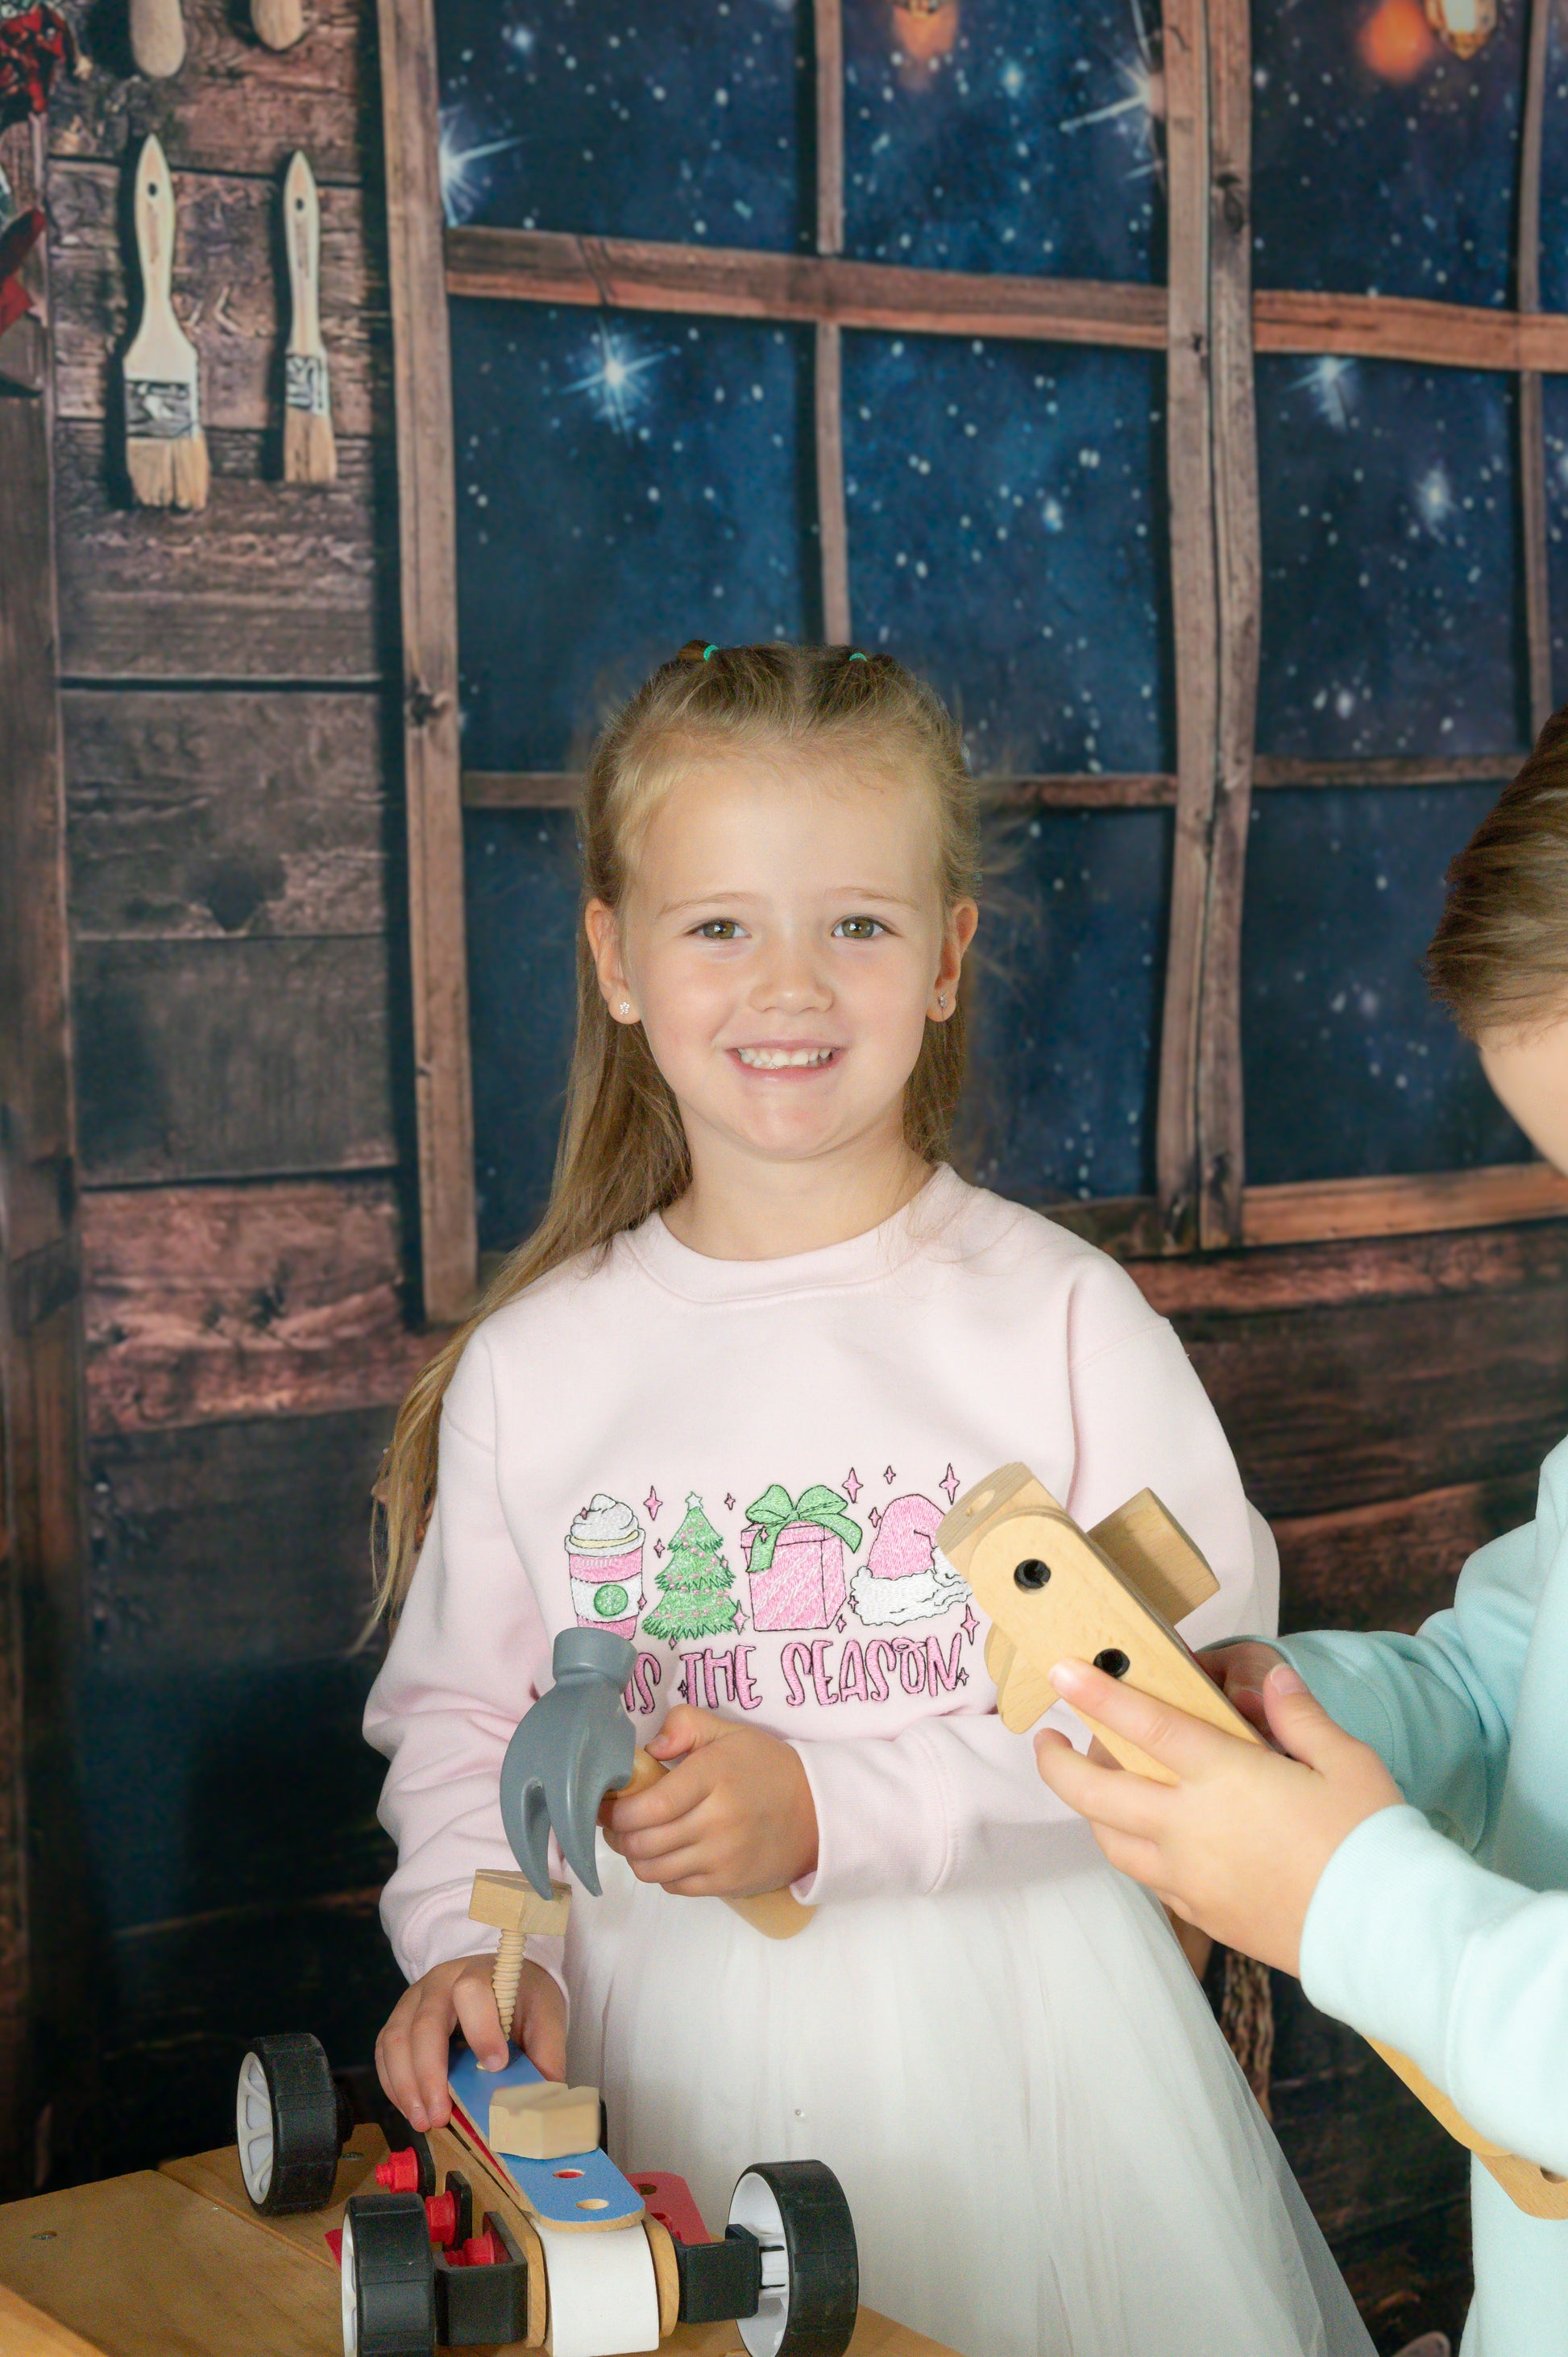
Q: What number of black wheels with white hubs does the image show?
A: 3